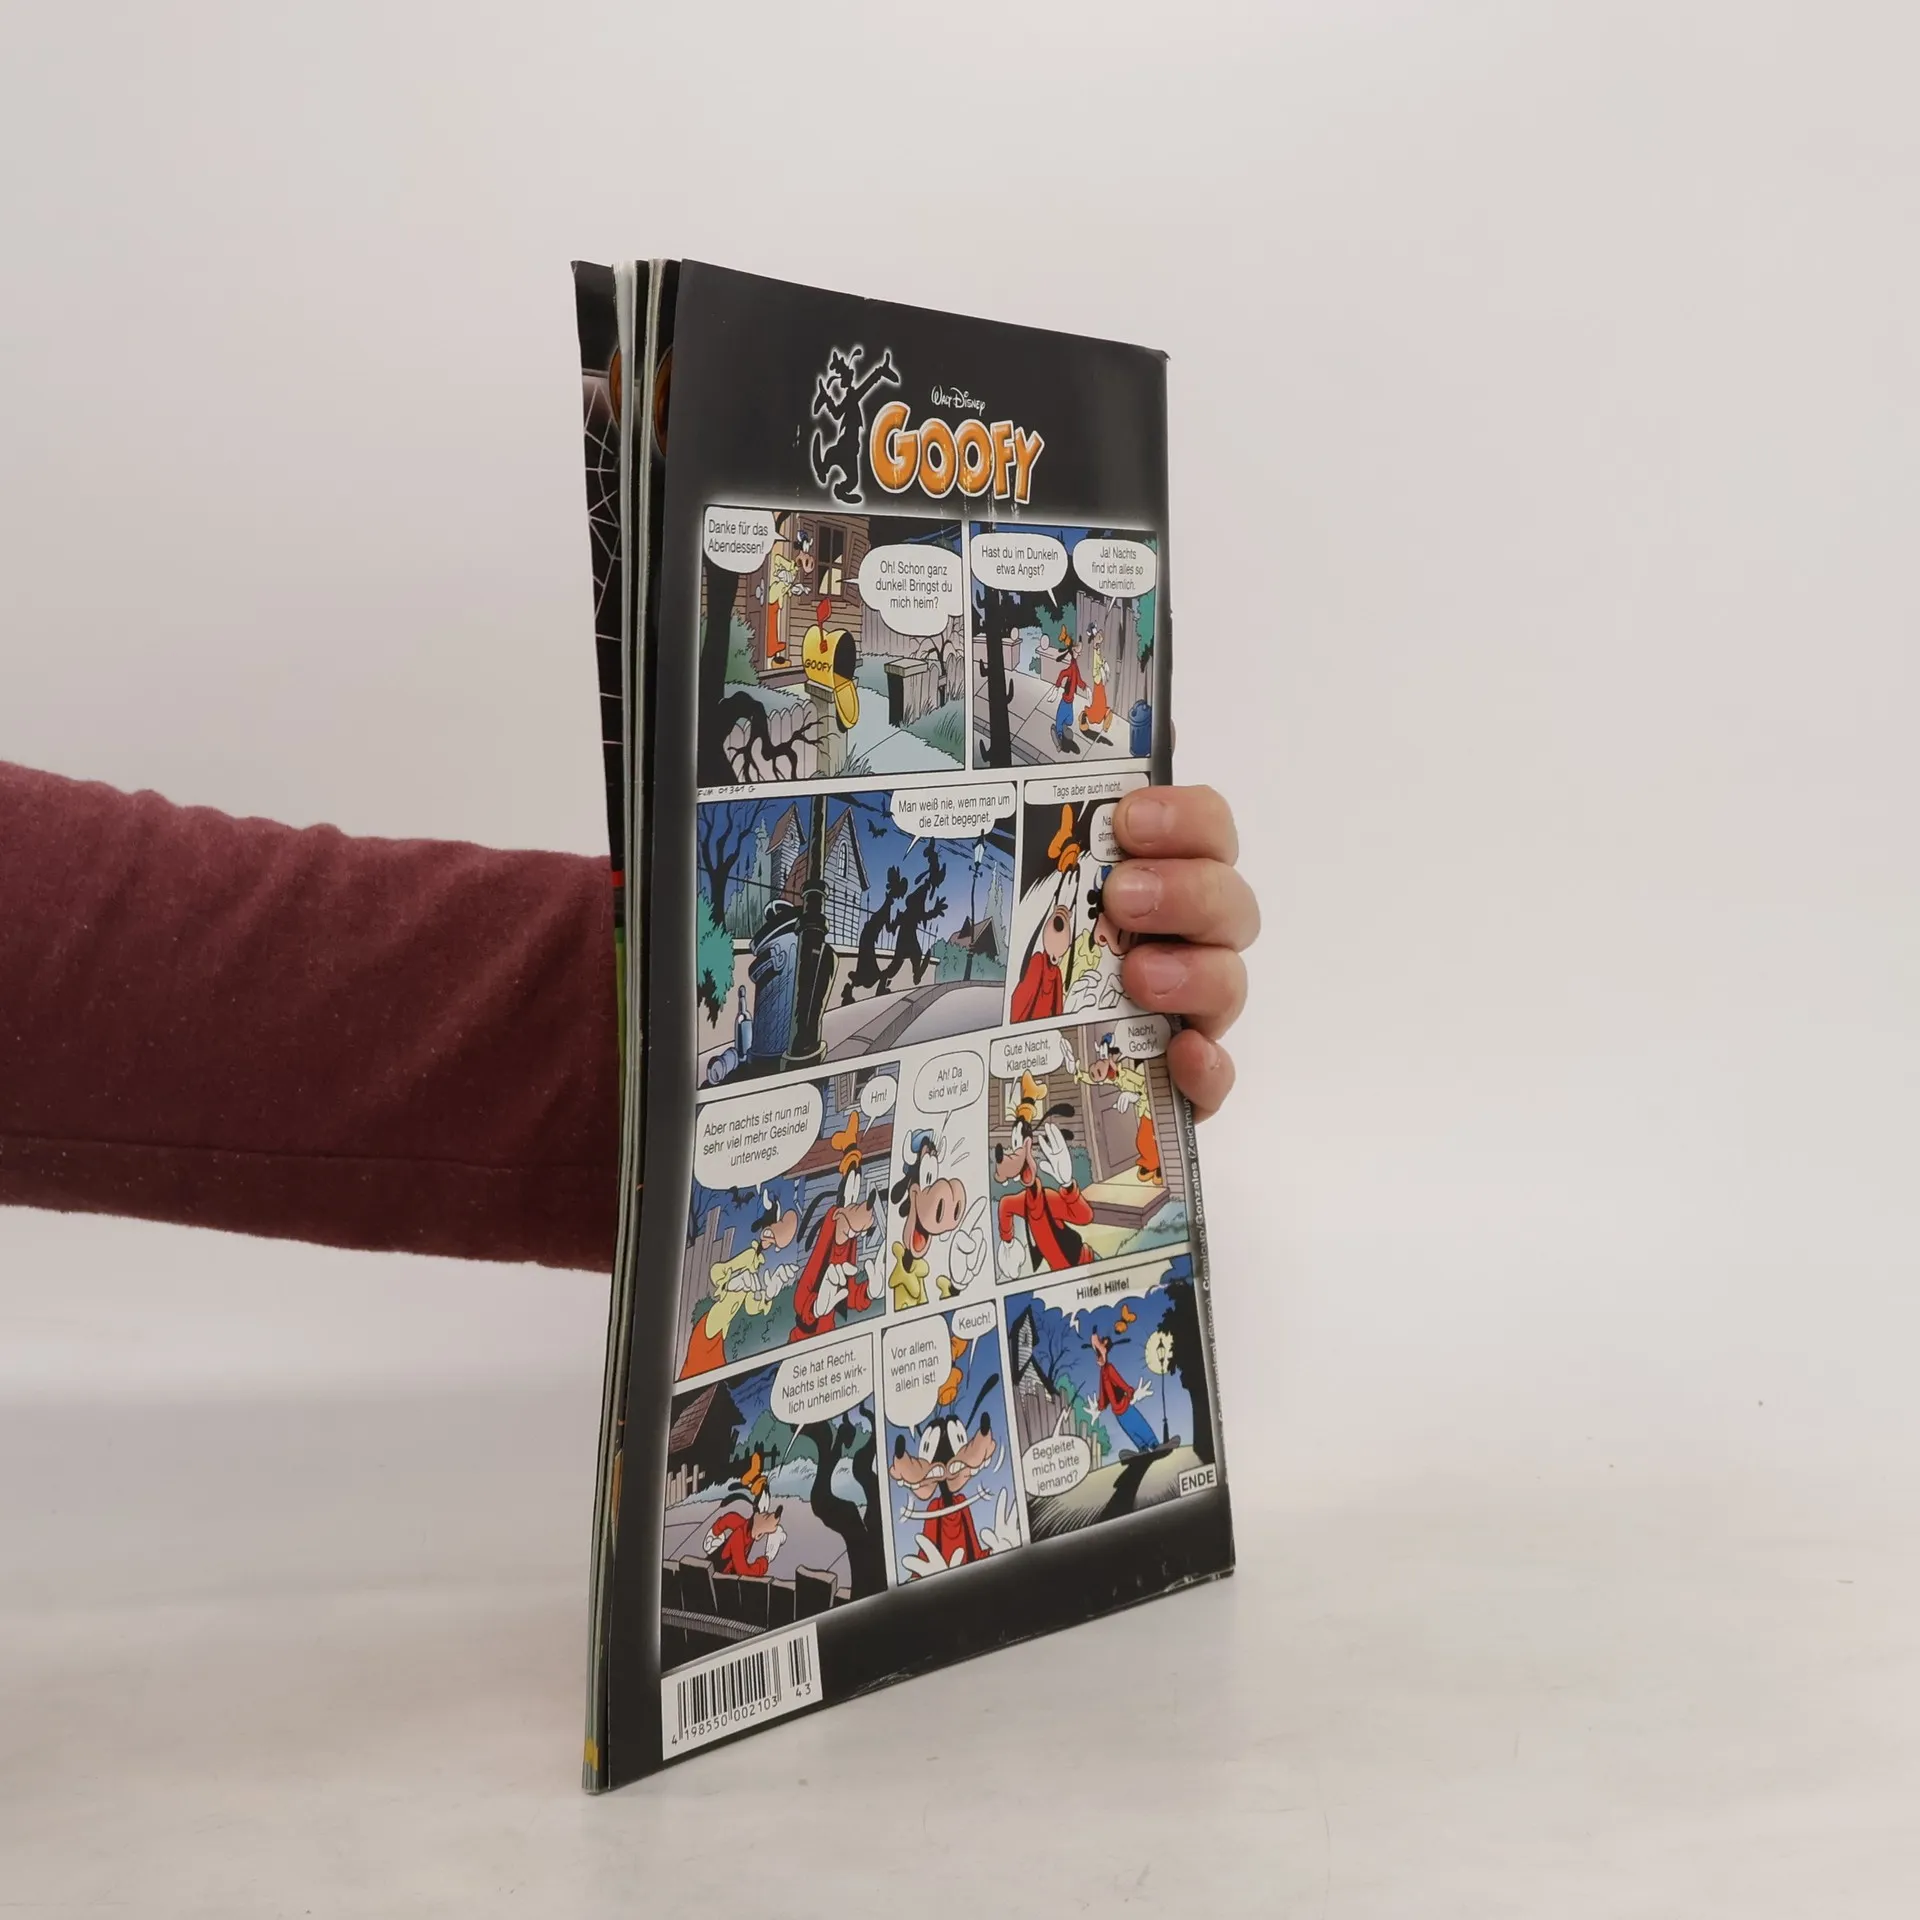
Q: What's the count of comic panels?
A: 10